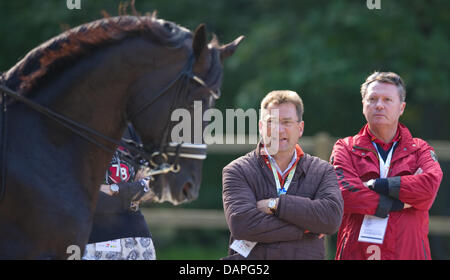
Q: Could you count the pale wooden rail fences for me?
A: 1